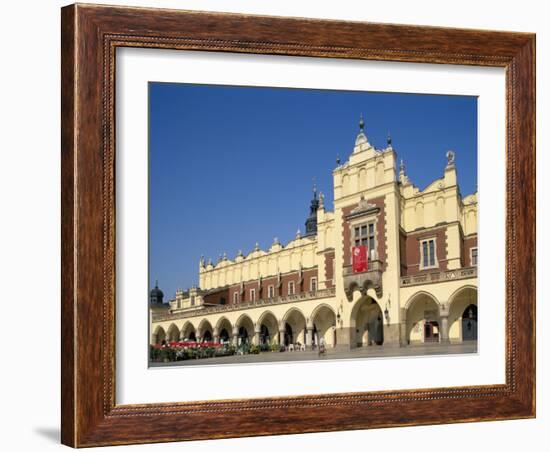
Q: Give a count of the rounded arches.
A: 12